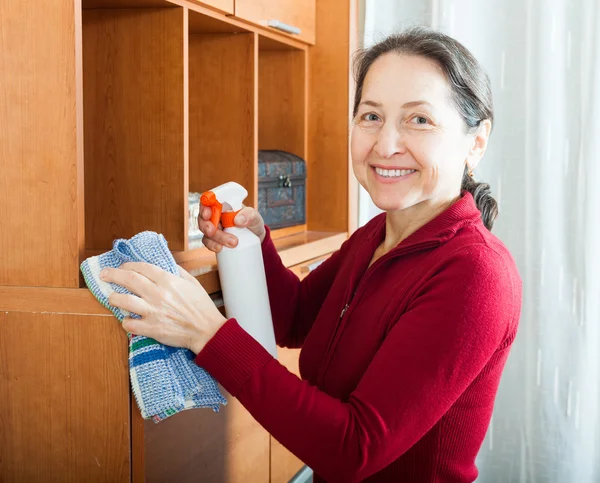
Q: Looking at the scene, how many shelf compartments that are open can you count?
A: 3